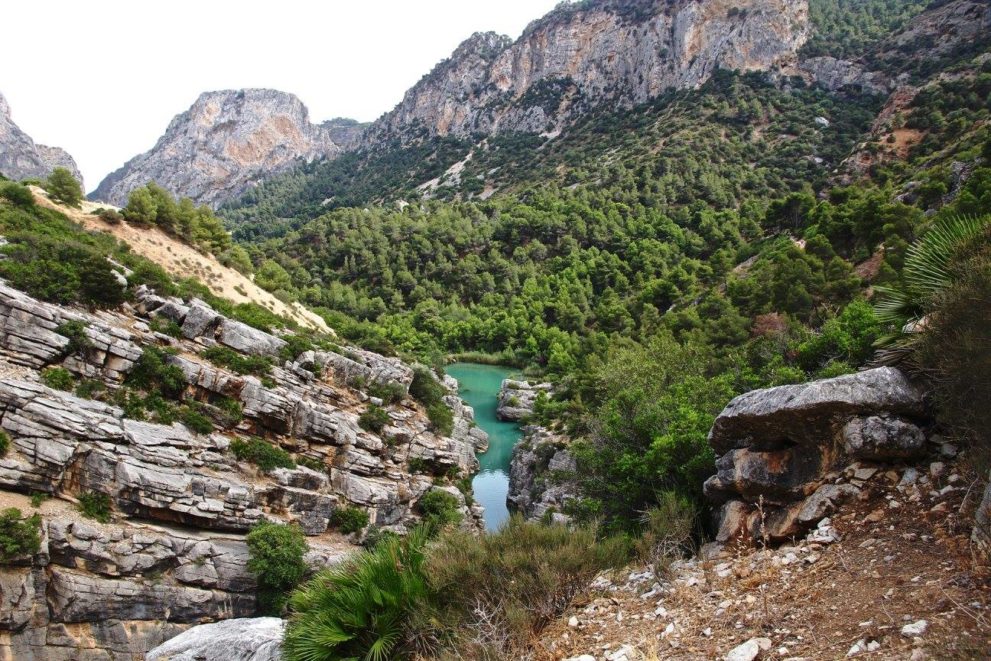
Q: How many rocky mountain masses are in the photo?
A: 3